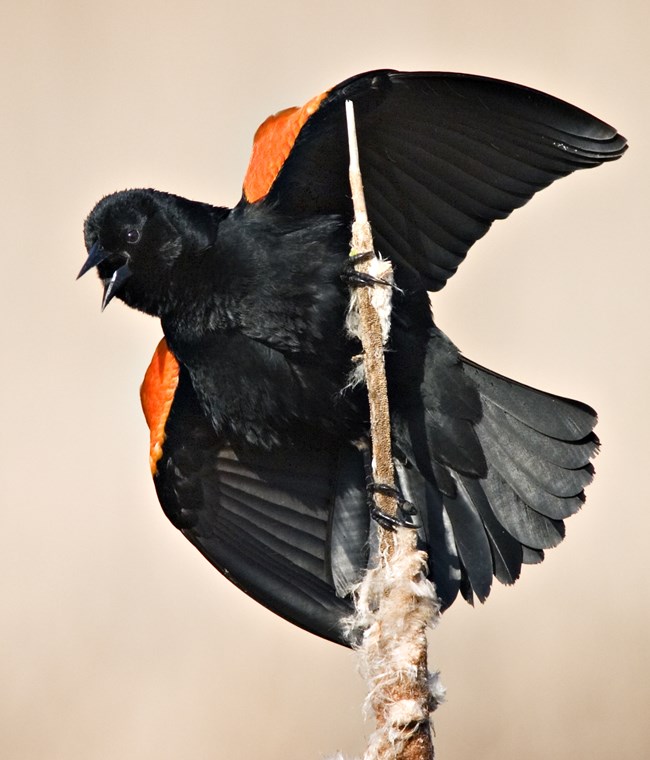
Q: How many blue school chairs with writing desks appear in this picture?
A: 0